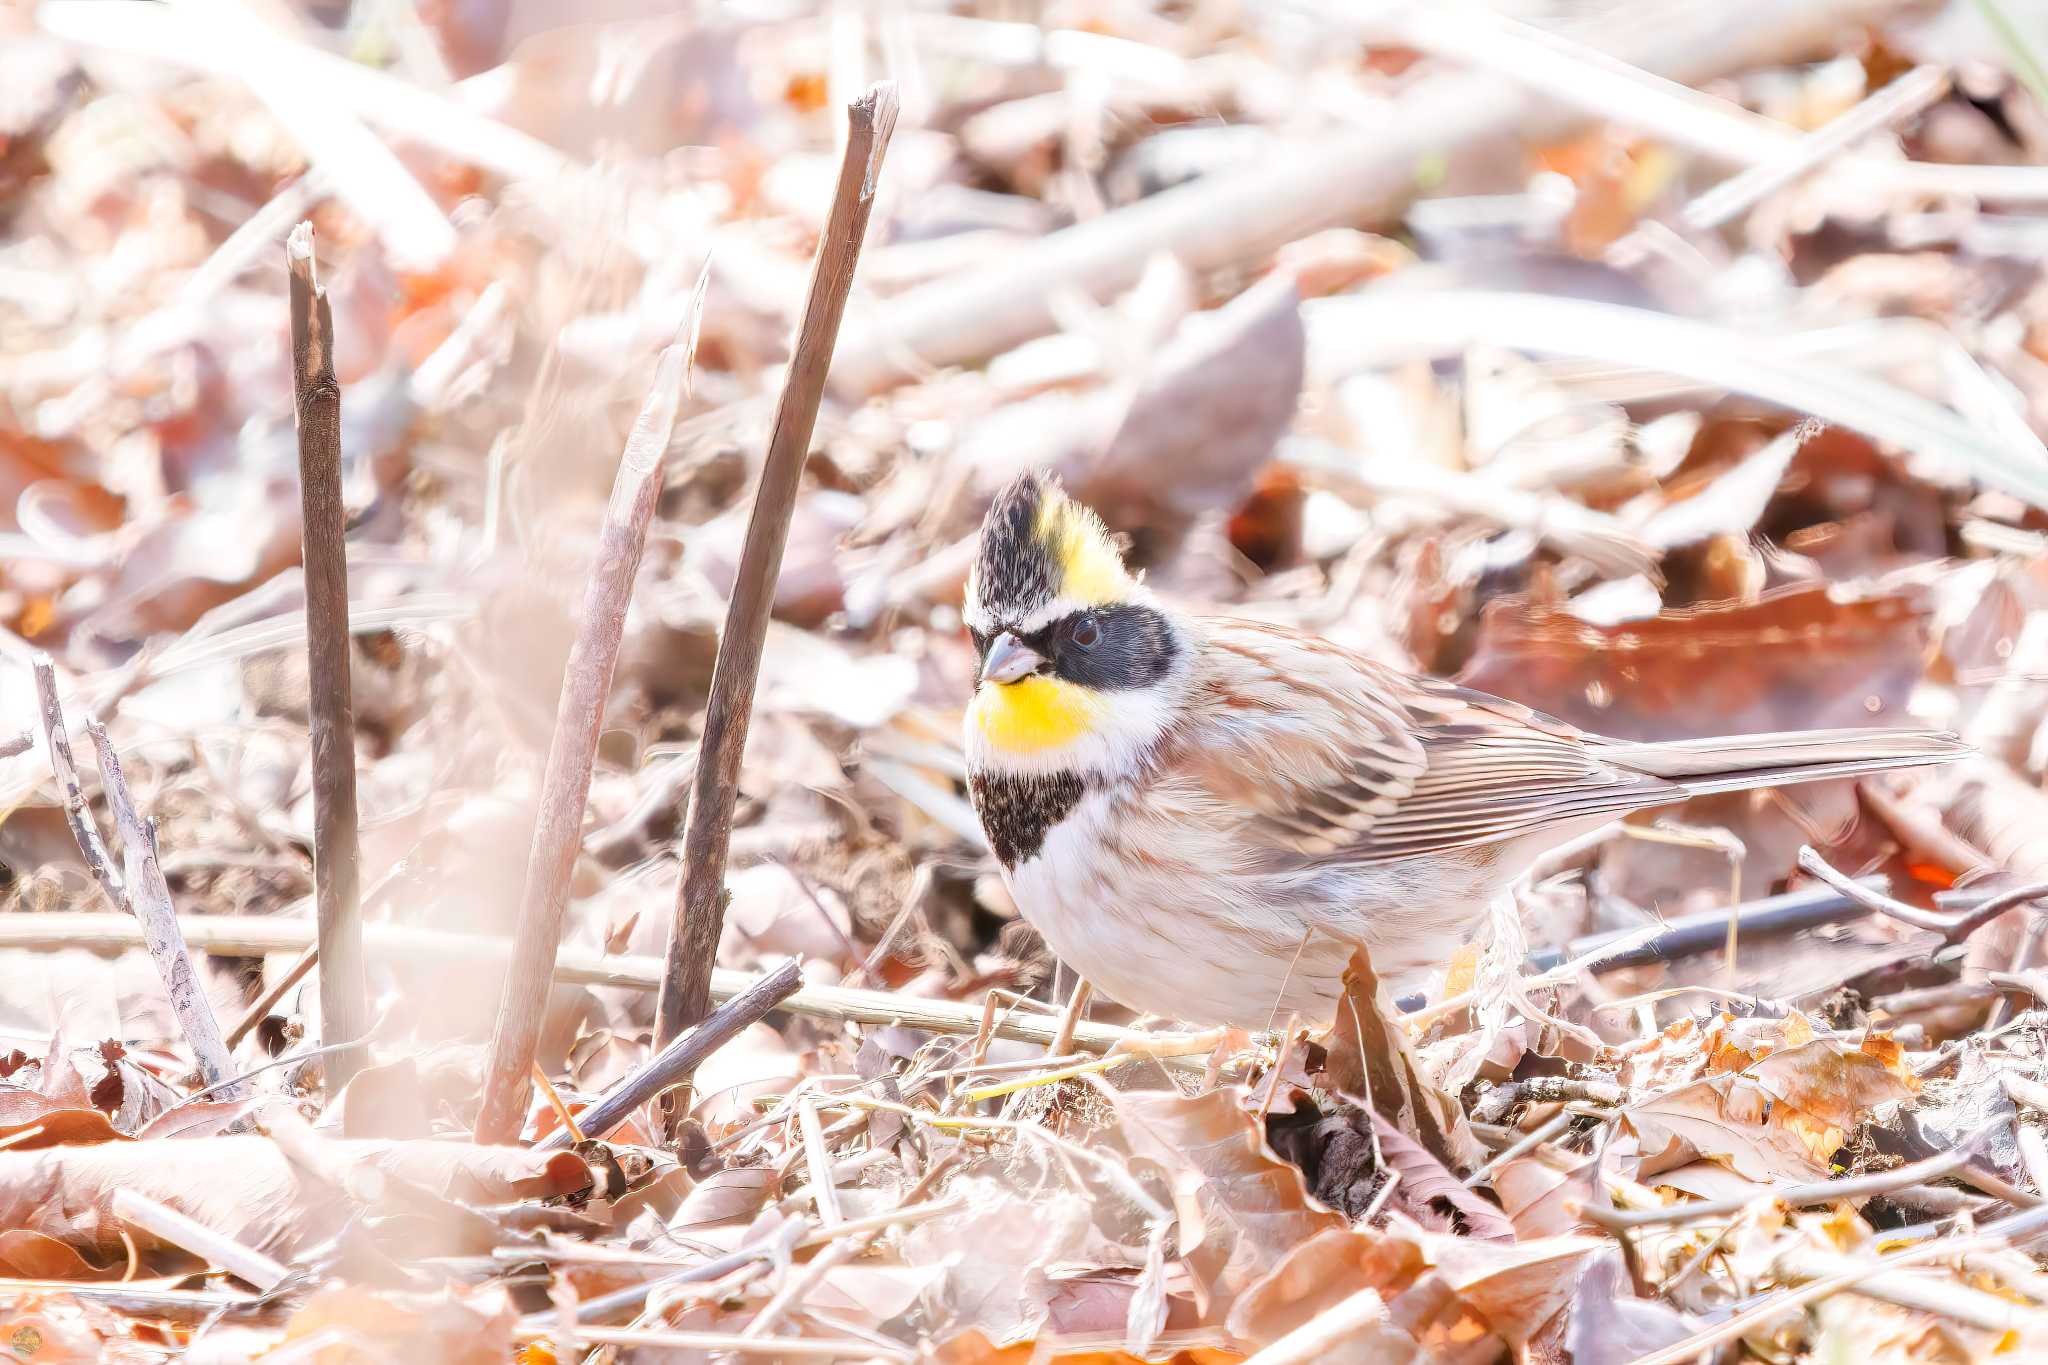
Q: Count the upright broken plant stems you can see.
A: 3